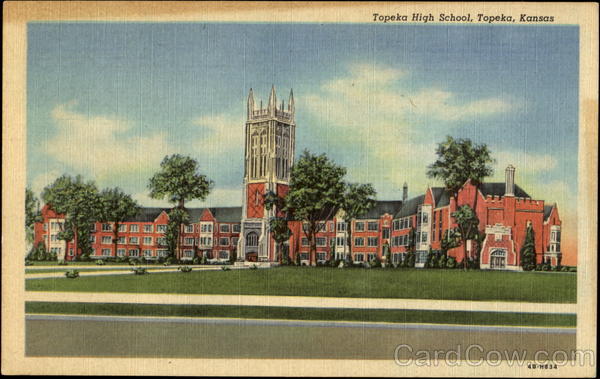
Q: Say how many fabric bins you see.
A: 0